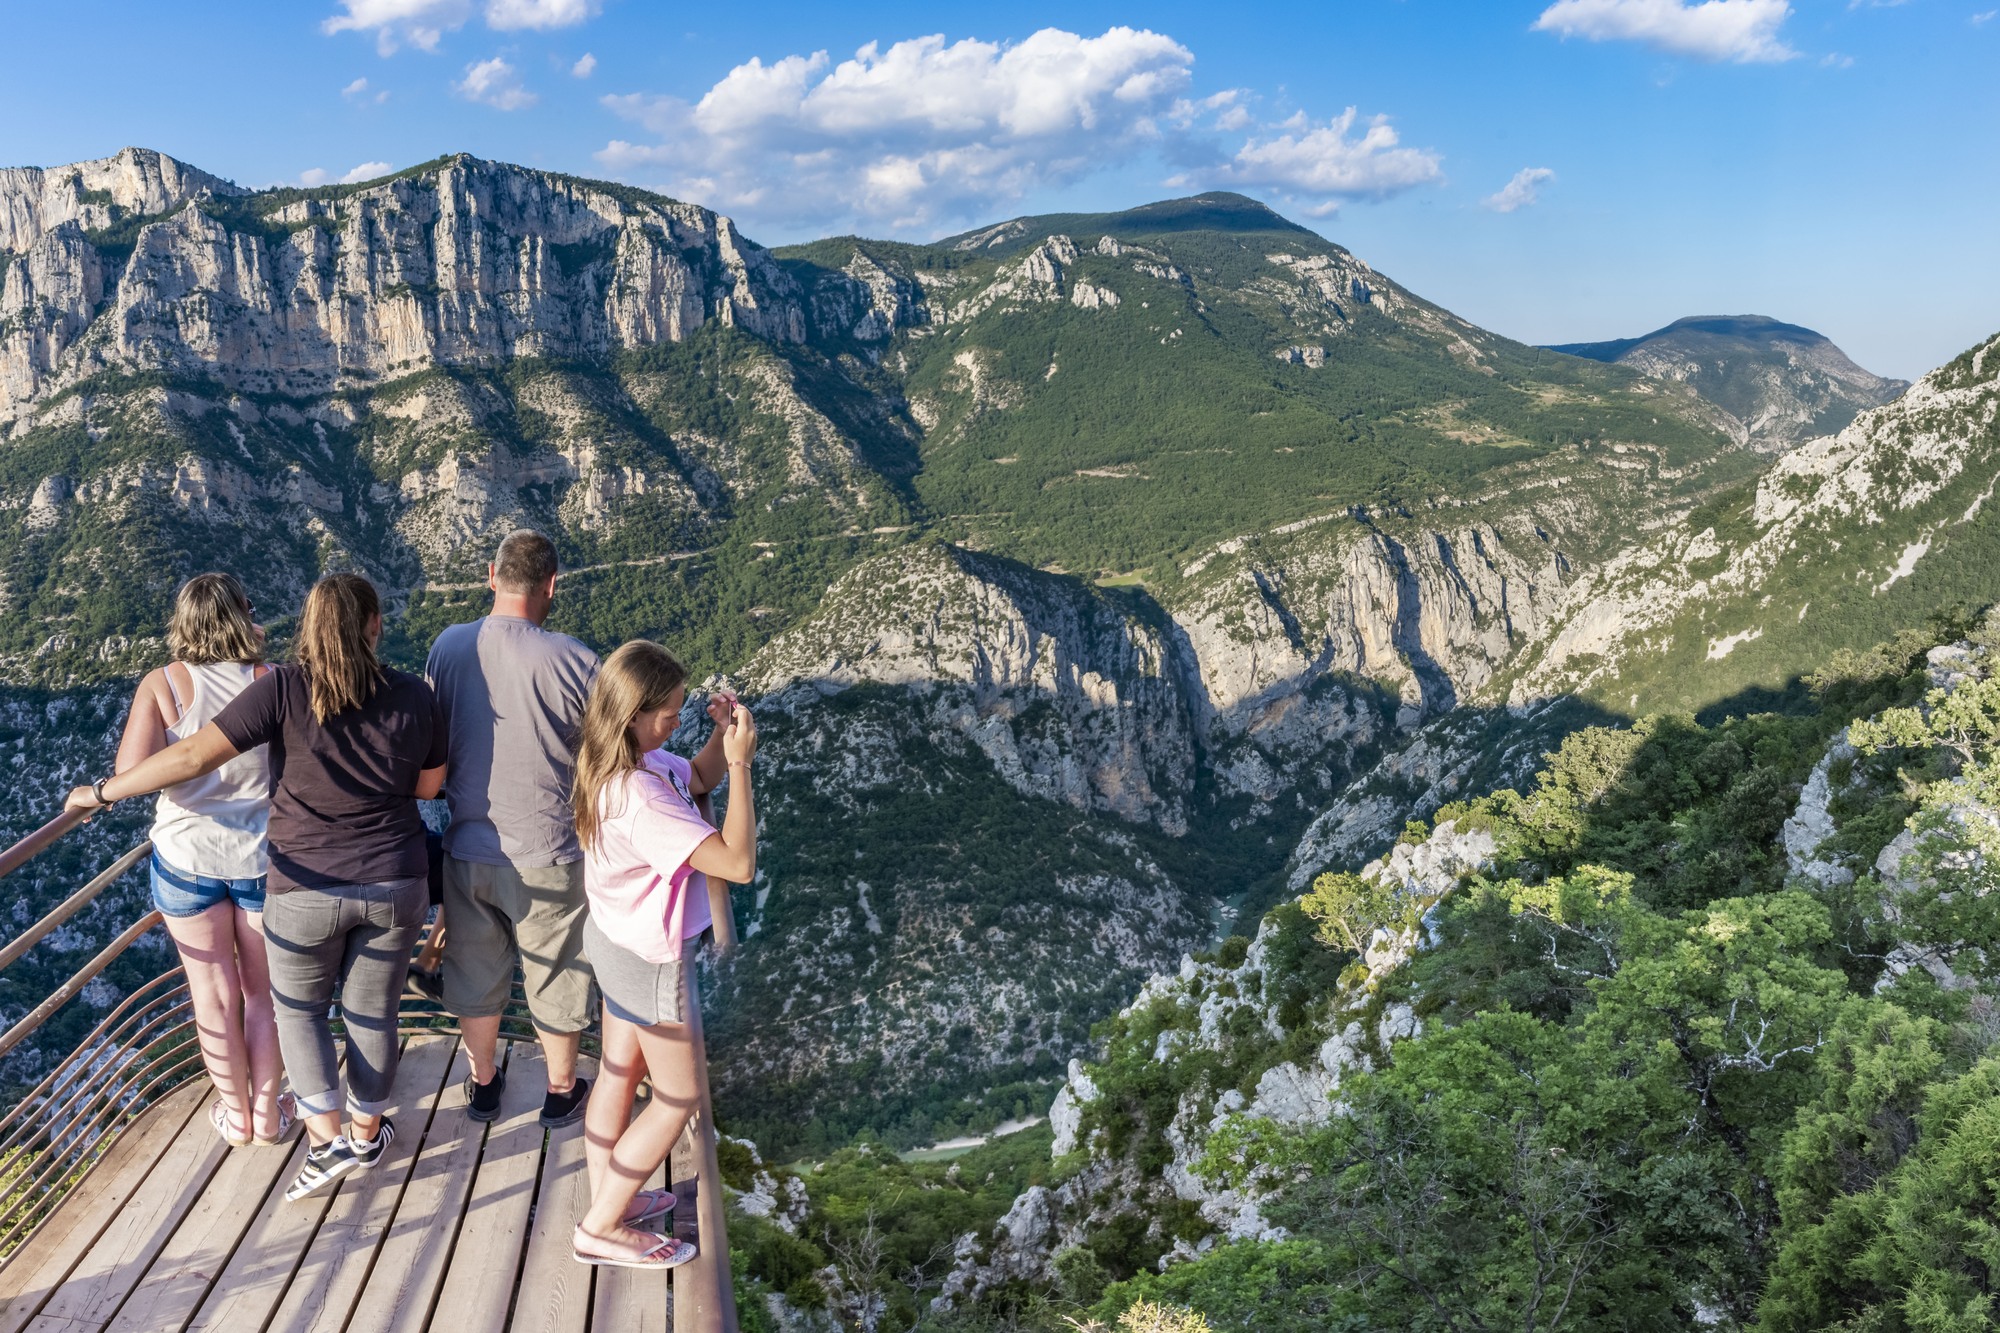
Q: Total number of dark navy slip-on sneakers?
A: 2